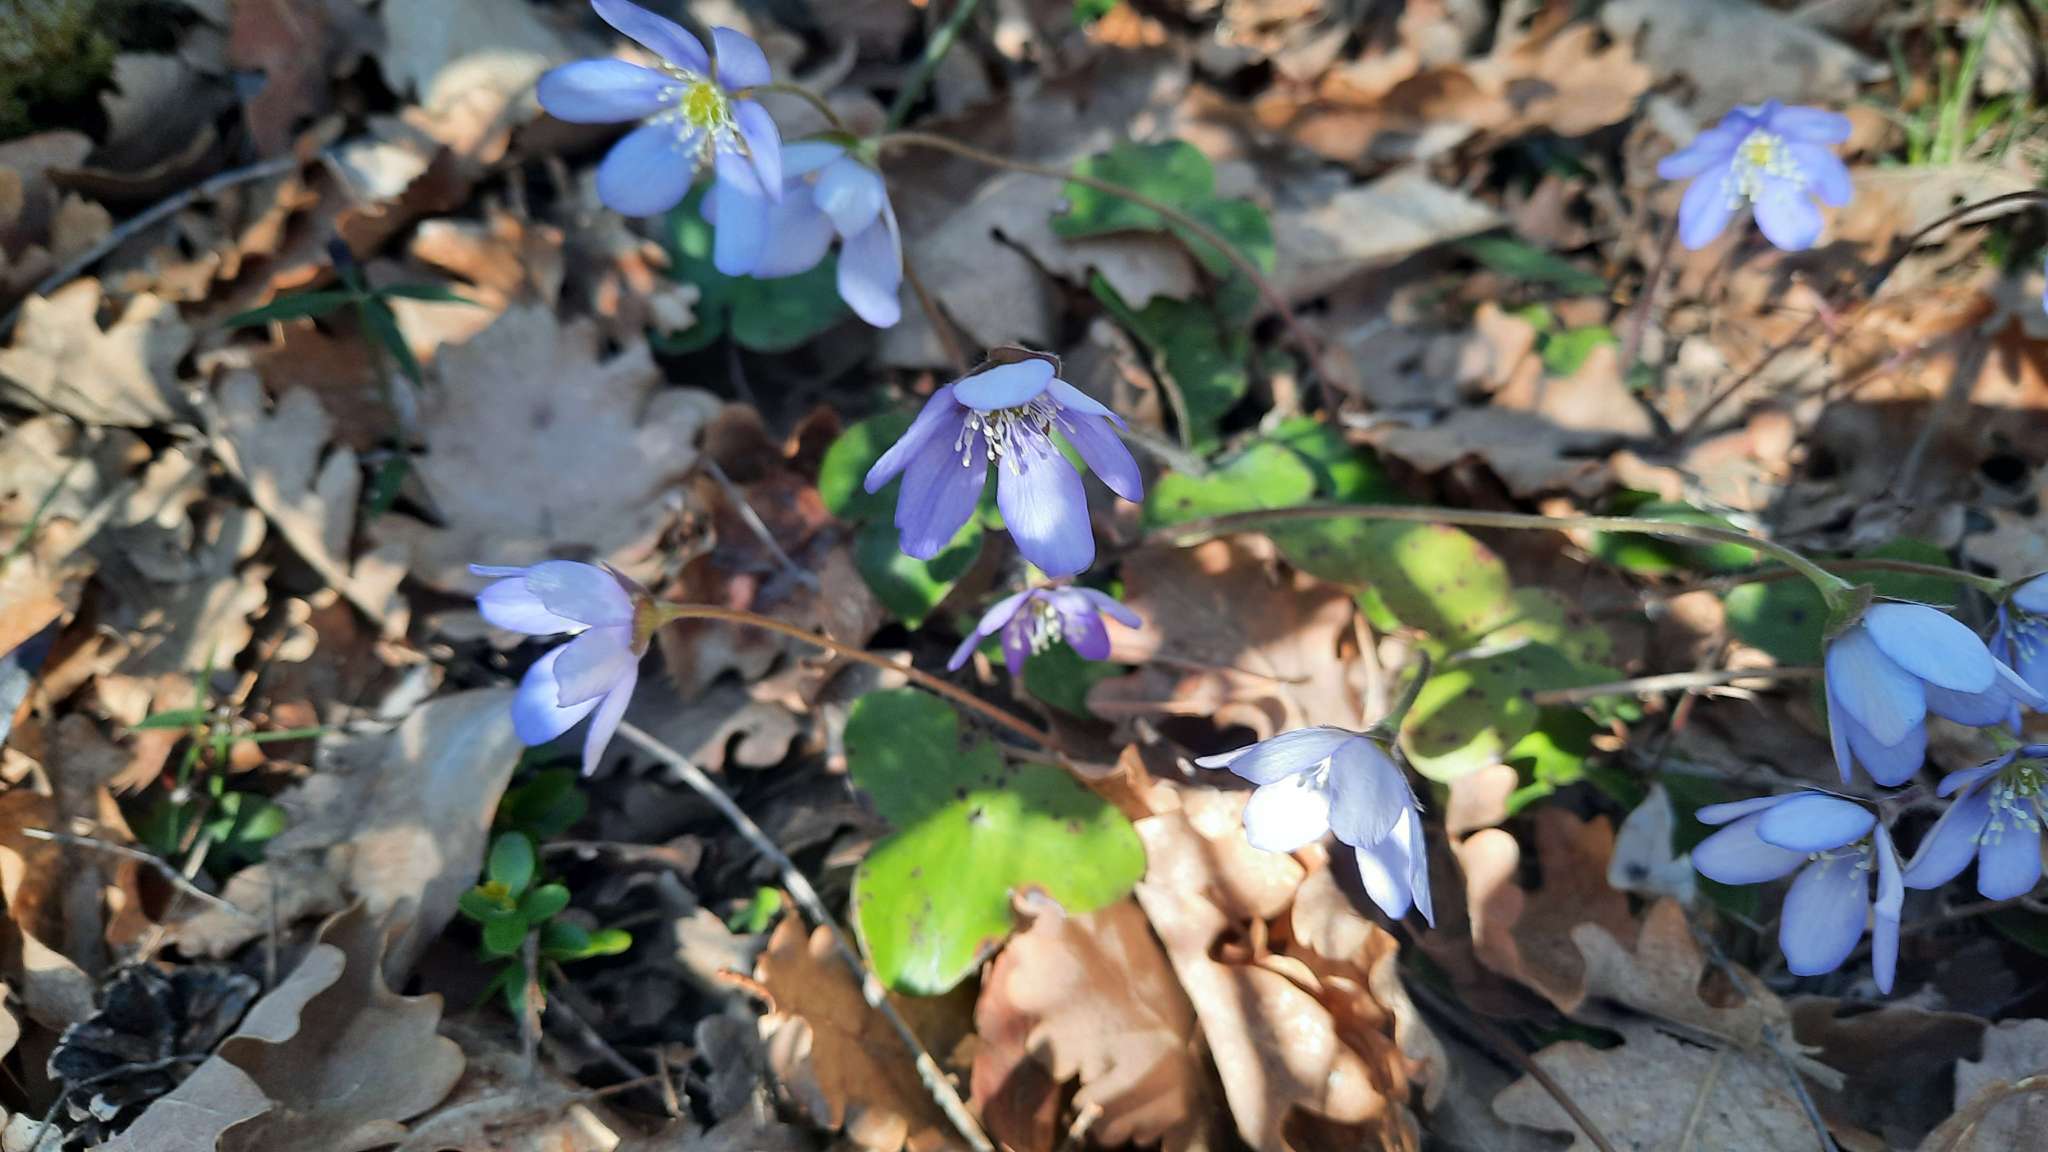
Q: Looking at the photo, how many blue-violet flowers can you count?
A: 11